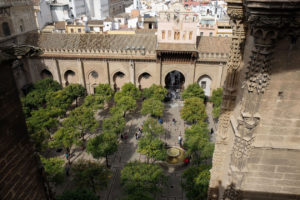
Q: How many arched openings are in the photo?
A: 7